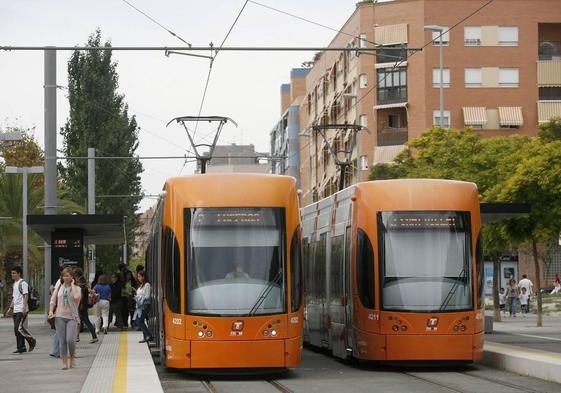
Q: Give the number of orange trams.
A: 2